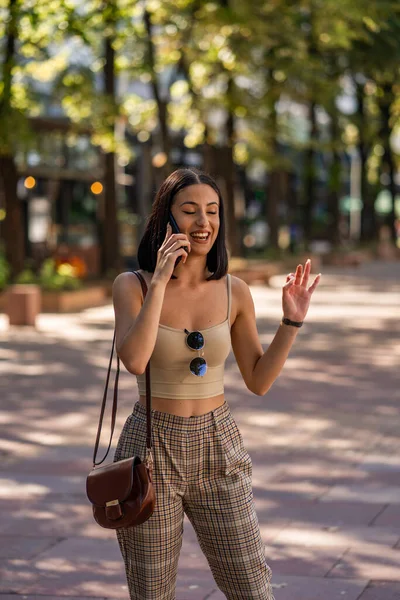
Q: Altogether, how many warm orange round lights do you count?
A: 2